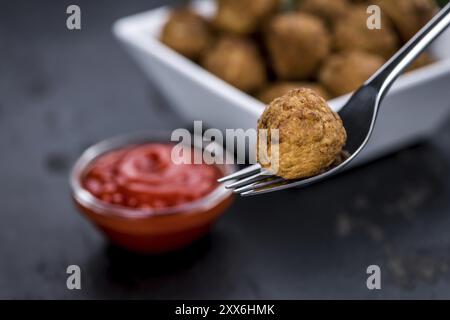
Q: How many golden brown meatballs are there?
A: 11